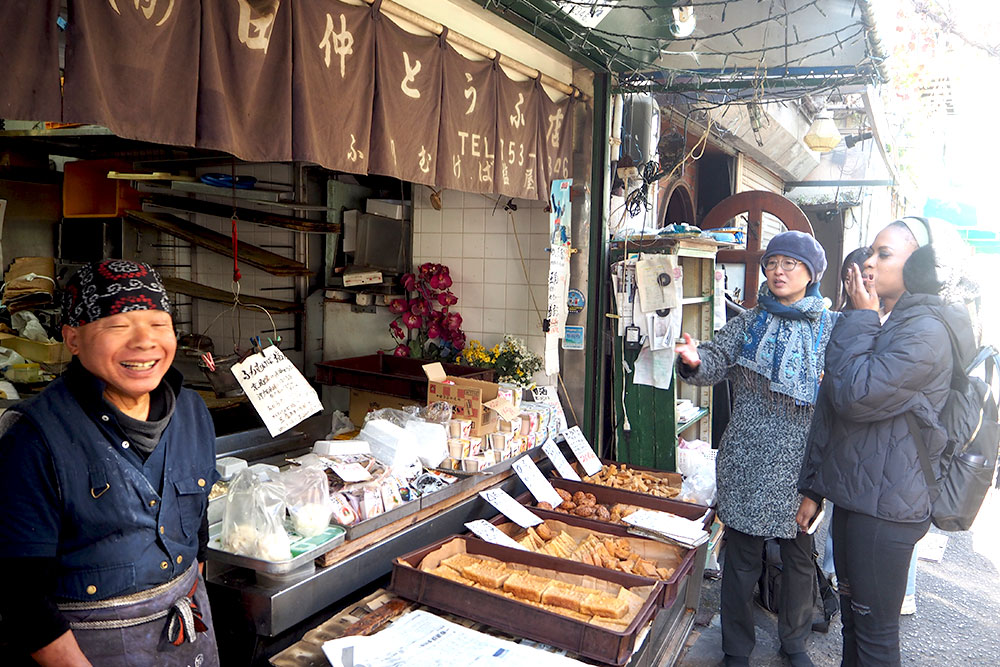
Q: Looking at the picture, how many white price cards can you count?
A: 5